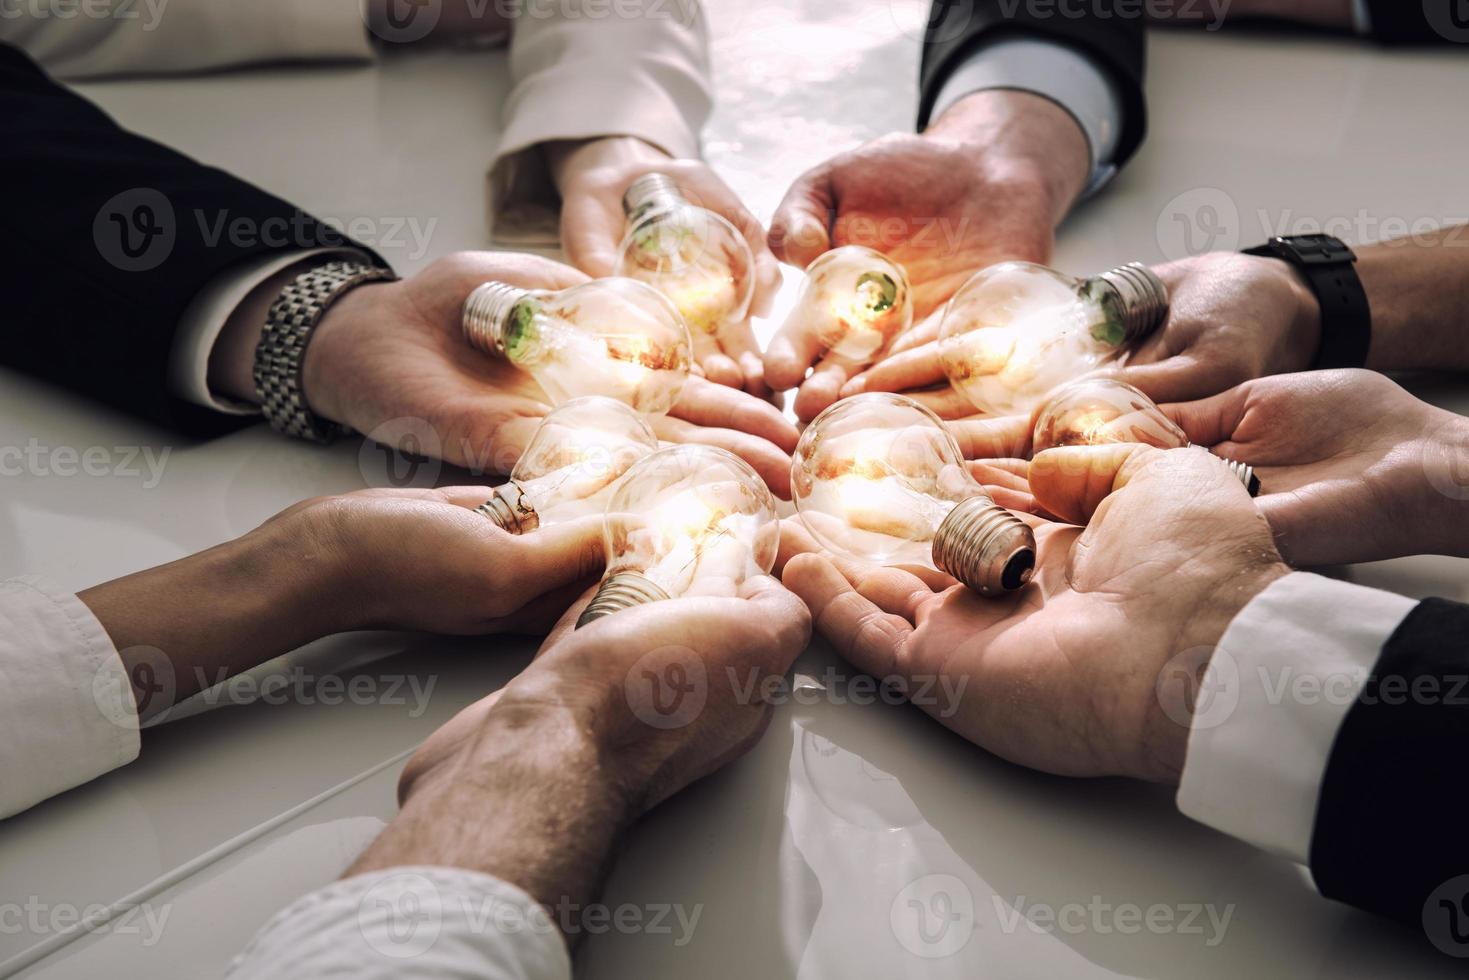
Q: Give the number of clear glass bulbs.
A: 8